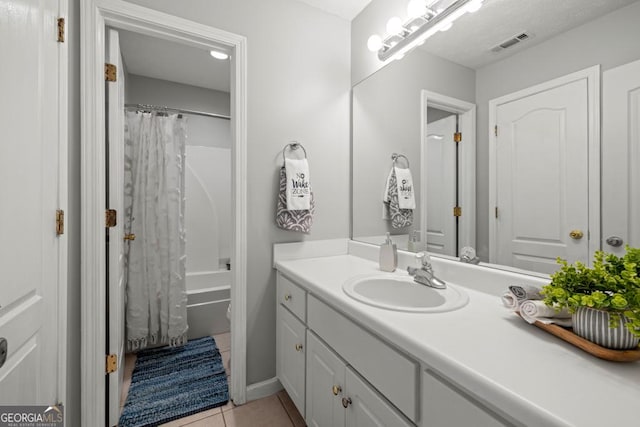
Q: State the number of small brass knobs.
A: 4